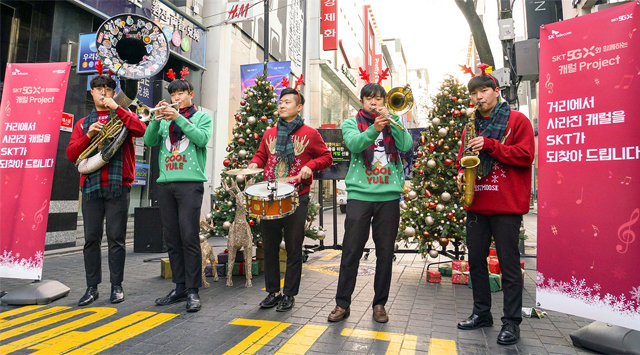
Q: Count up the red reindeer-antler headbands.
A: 5